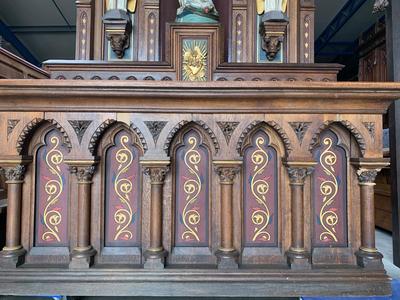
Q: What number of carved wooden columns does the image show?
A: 6